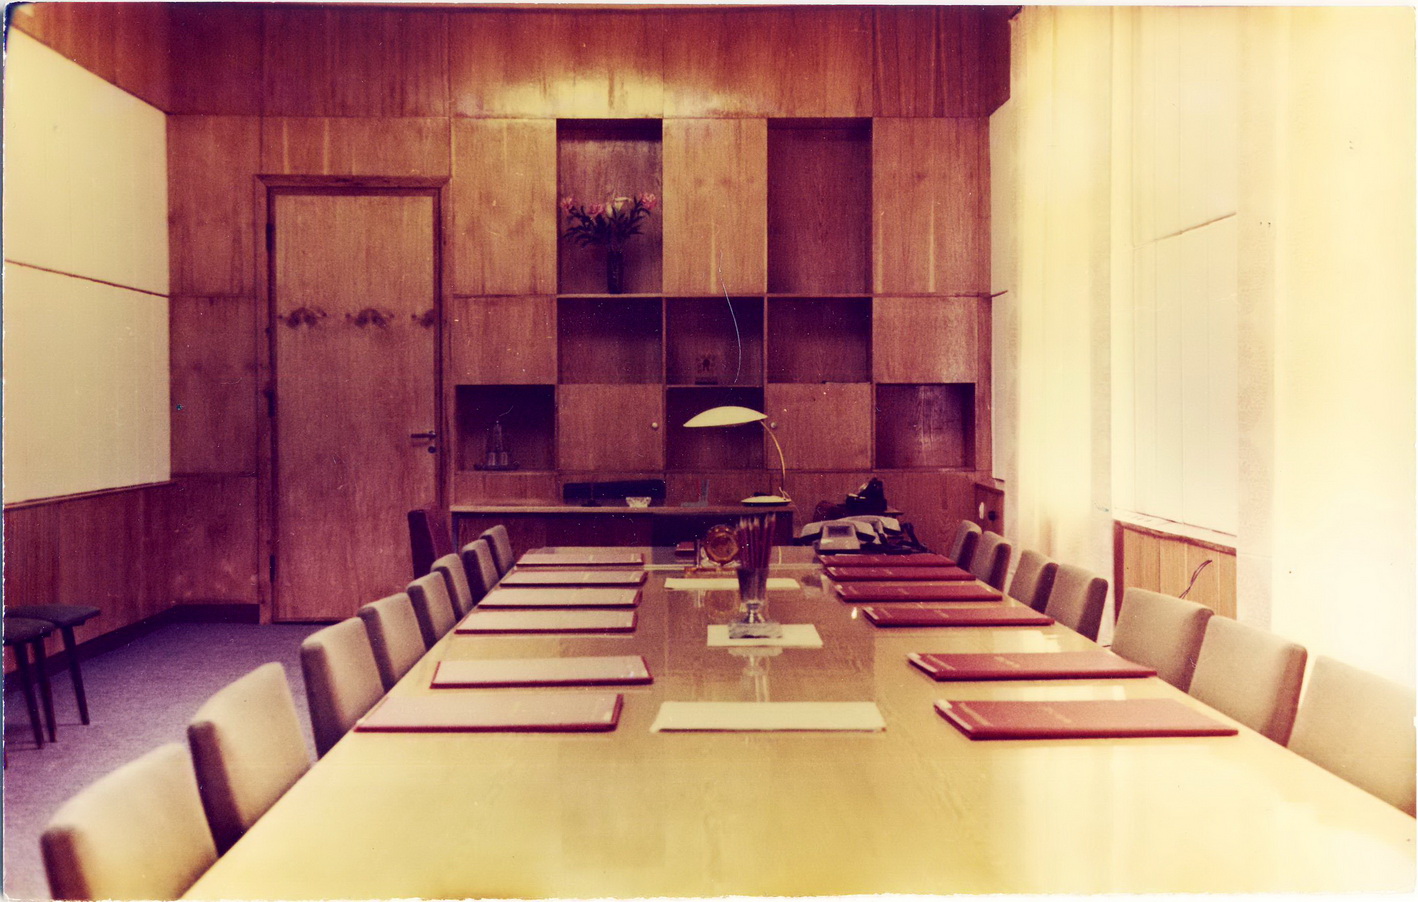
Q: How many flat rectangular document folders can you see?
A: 12